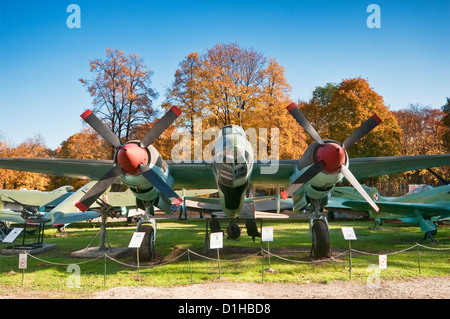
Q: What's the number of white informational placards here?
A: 5